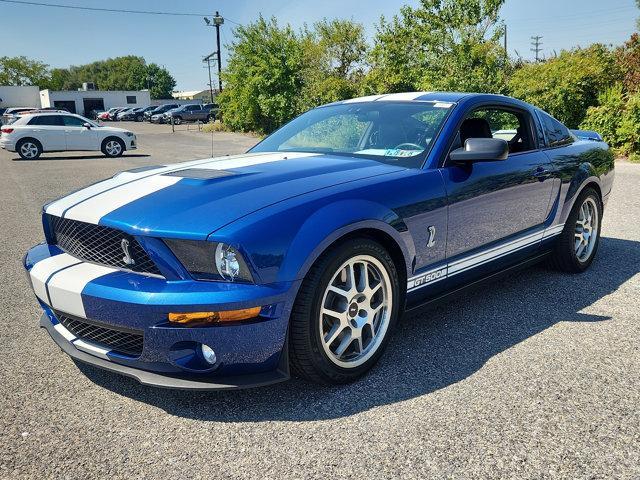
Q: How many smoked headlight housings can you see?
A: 1